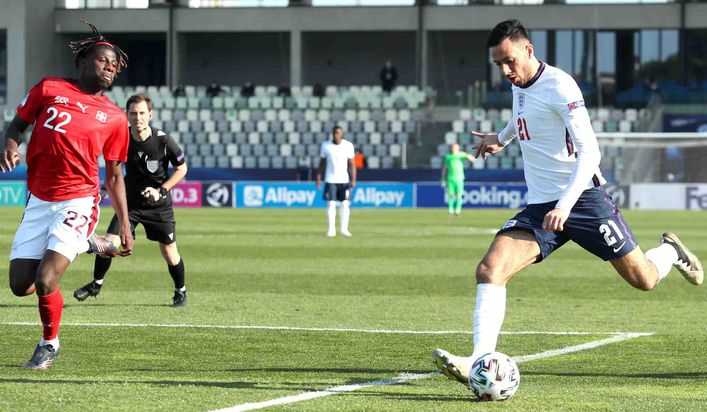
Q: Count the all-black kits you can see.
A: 1